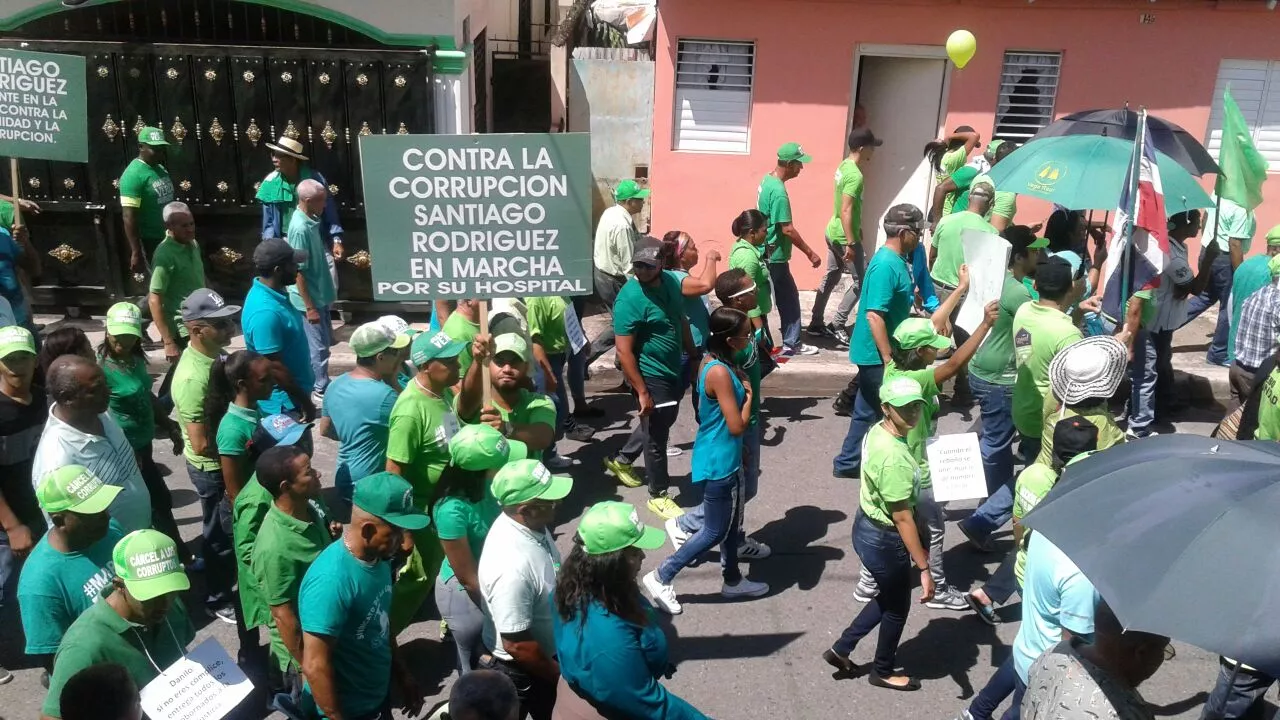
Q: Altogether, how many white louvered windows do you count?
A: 3